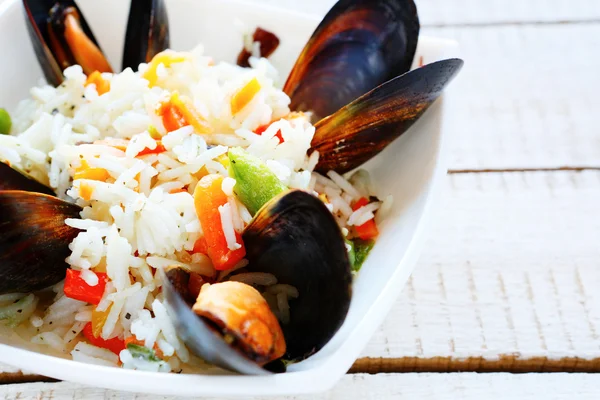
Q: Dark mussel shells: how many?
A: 8